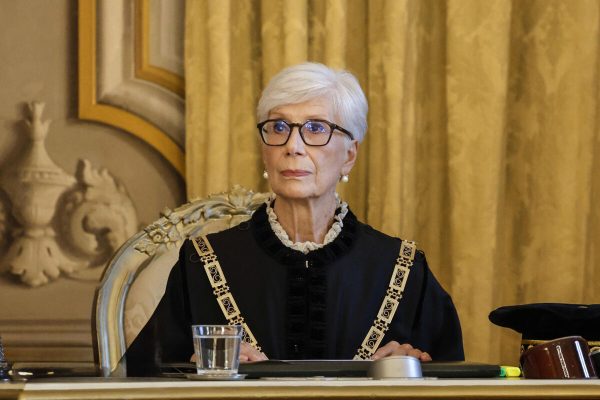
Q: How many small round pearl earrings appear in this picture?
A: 2